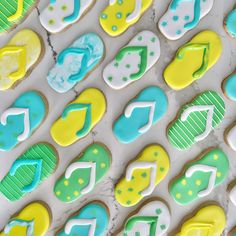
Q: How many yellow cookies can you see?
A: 7